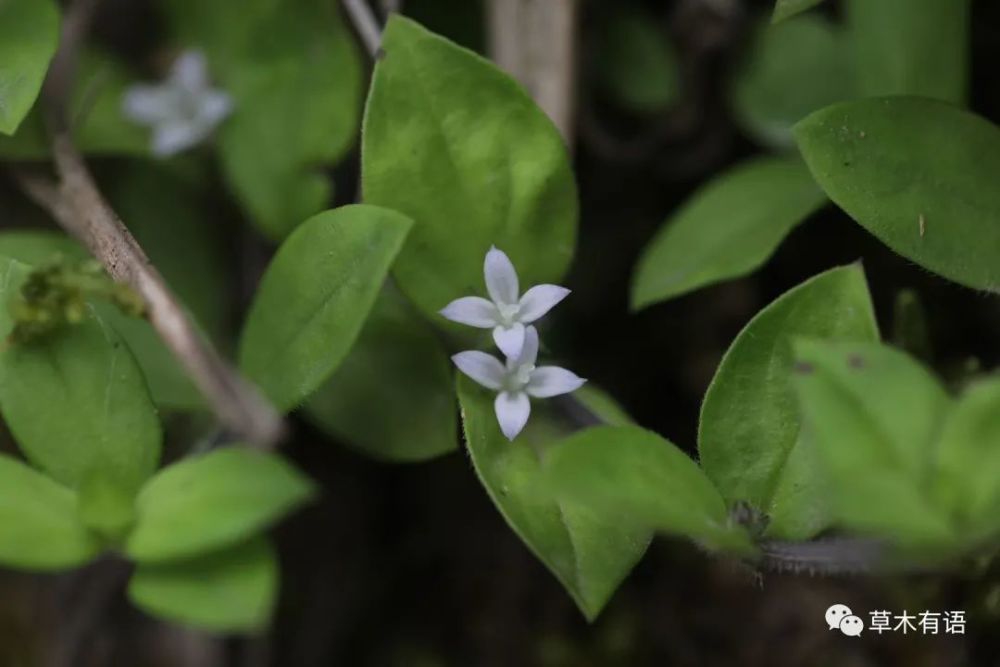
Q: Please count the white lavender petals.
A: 12